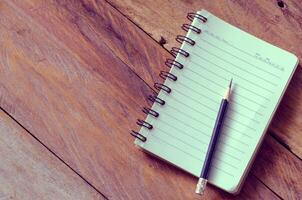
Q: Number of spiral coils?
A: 11